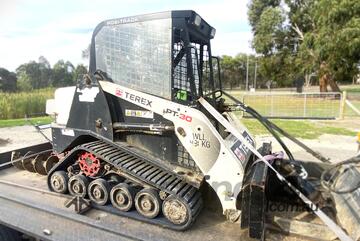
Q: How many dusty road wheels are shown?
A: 6